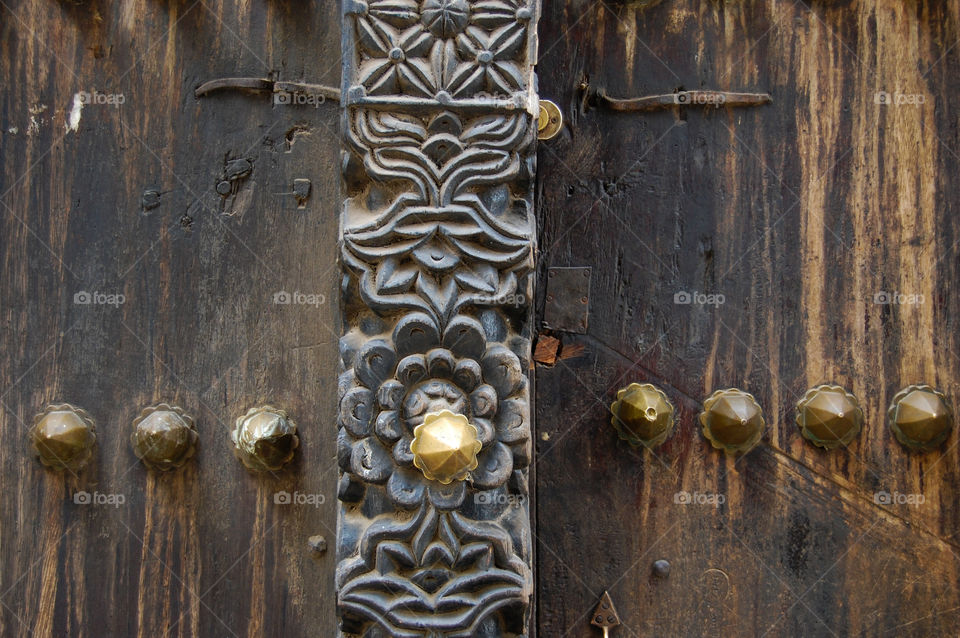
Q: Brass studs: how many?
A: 8